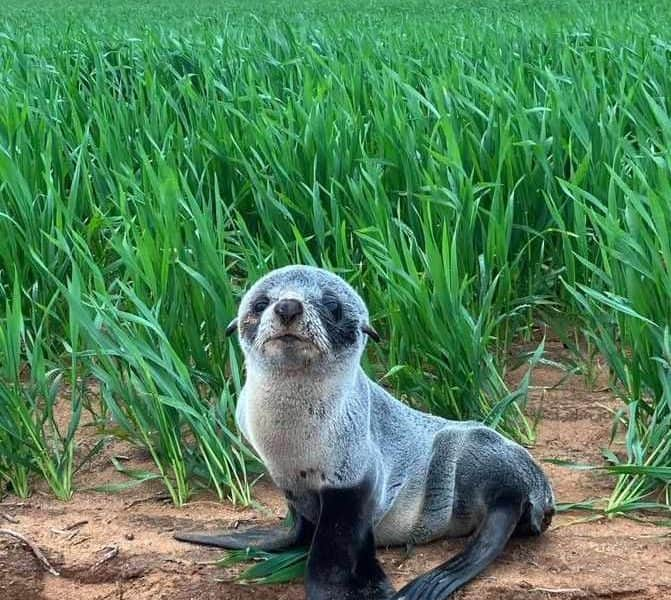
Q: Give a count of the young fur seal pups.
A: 1